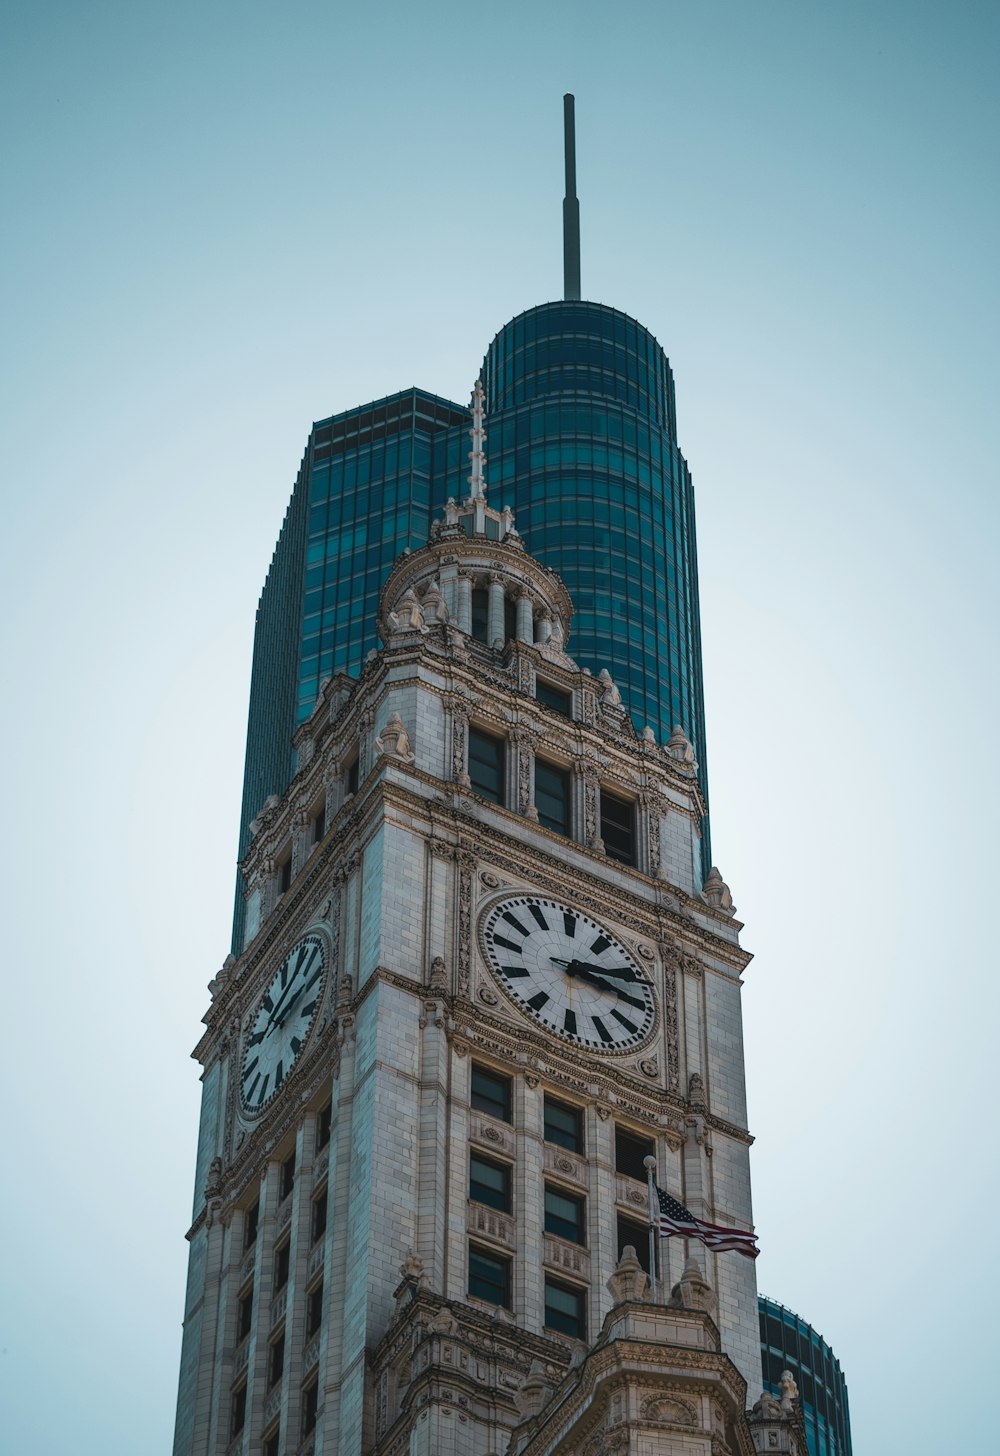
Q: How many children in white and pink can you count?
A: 0